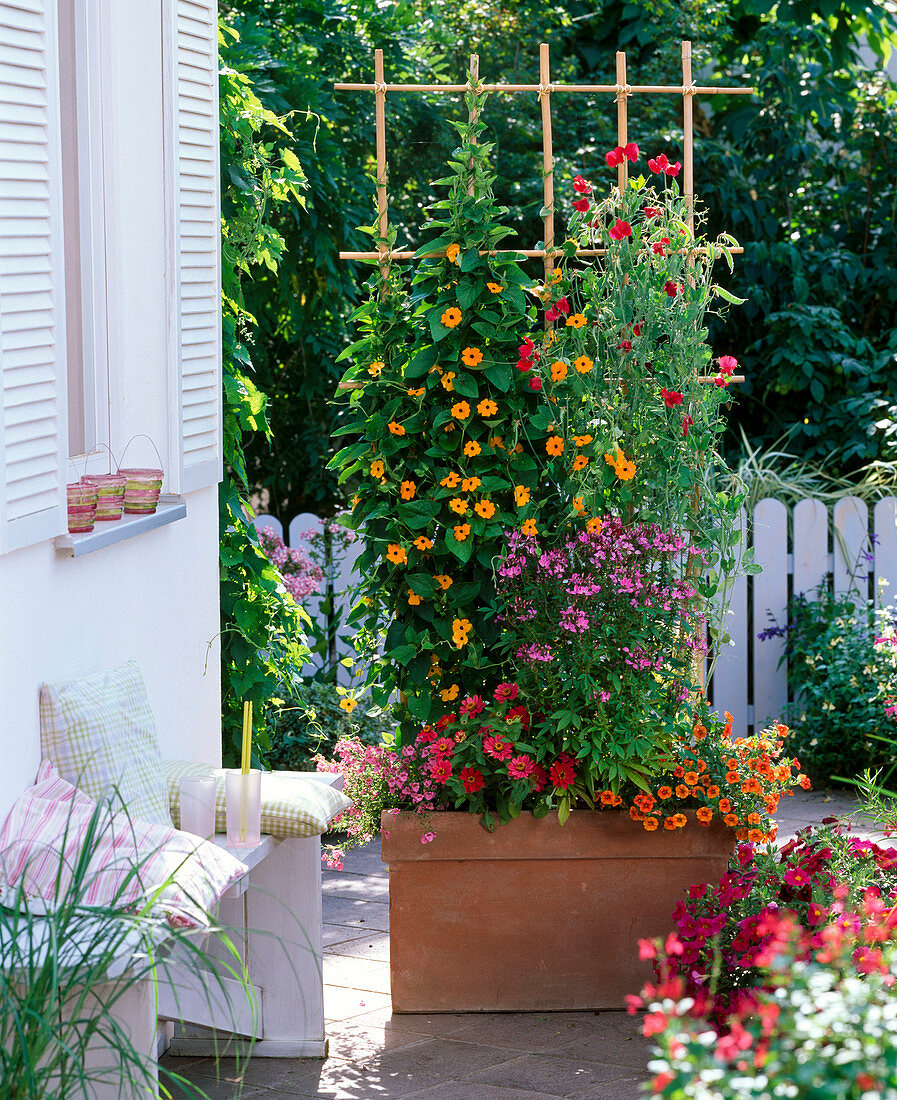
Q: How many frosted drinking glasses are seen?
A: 2